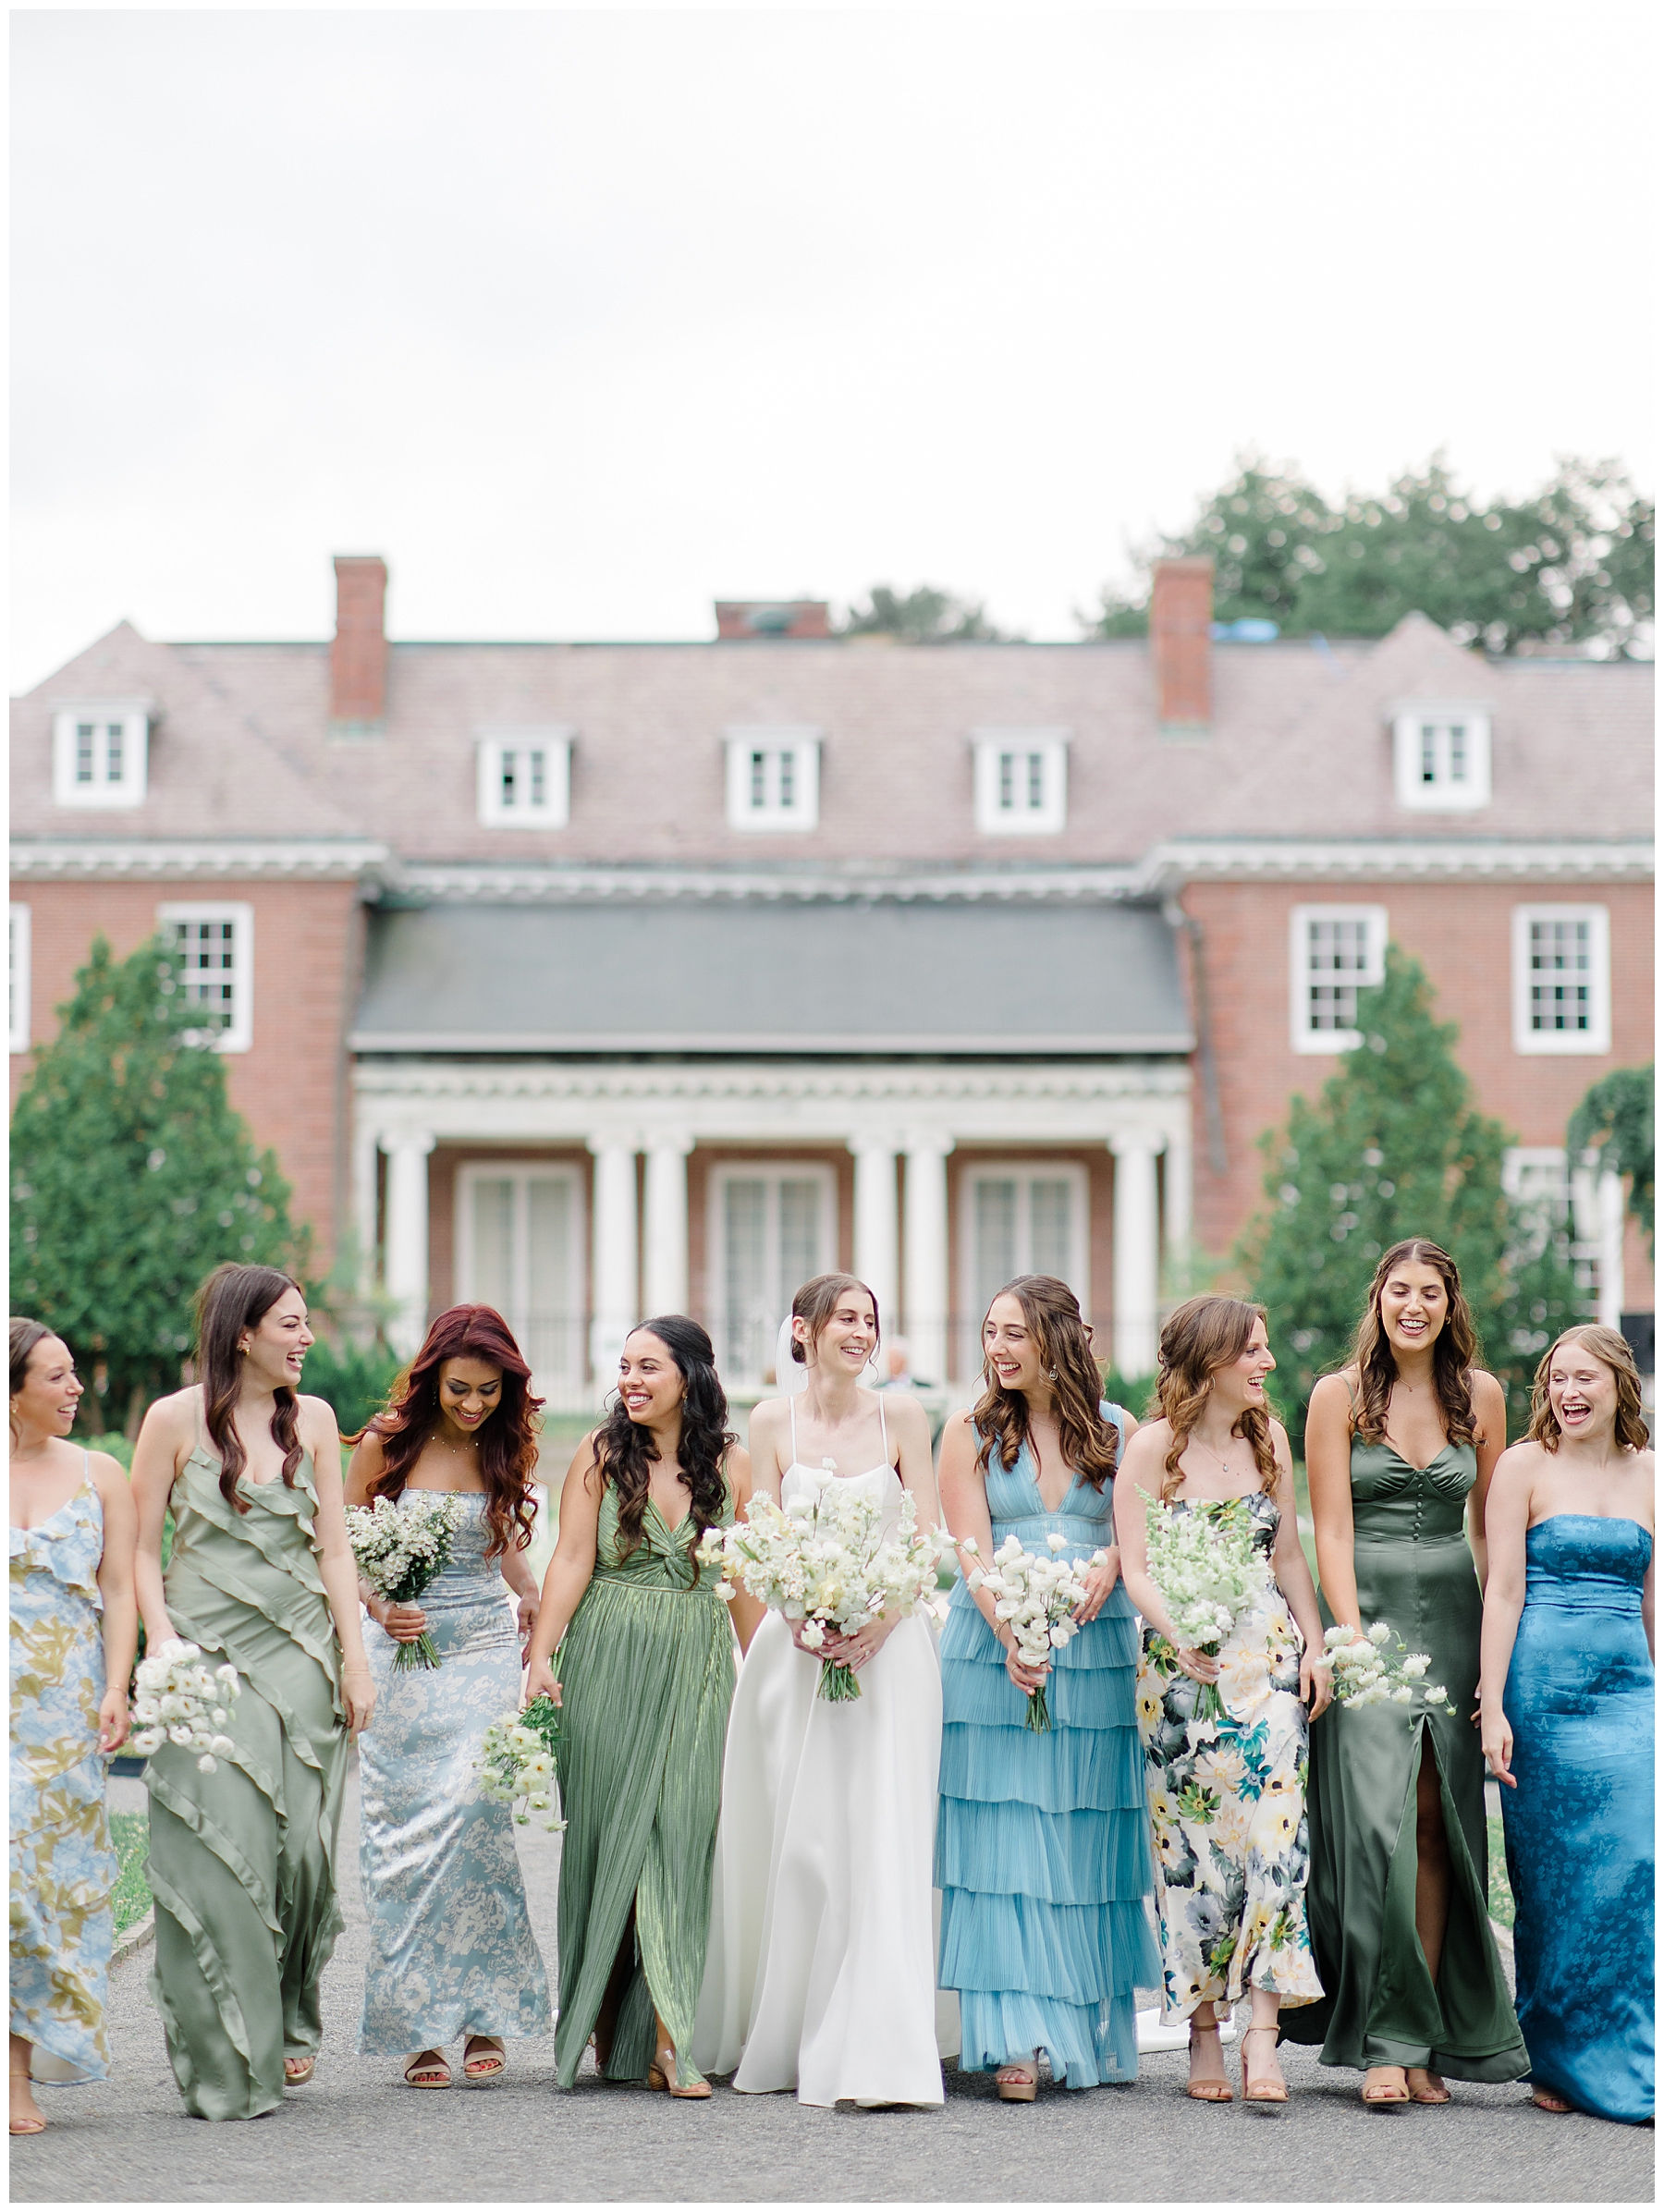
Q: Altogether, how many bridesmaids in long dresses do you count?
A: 8